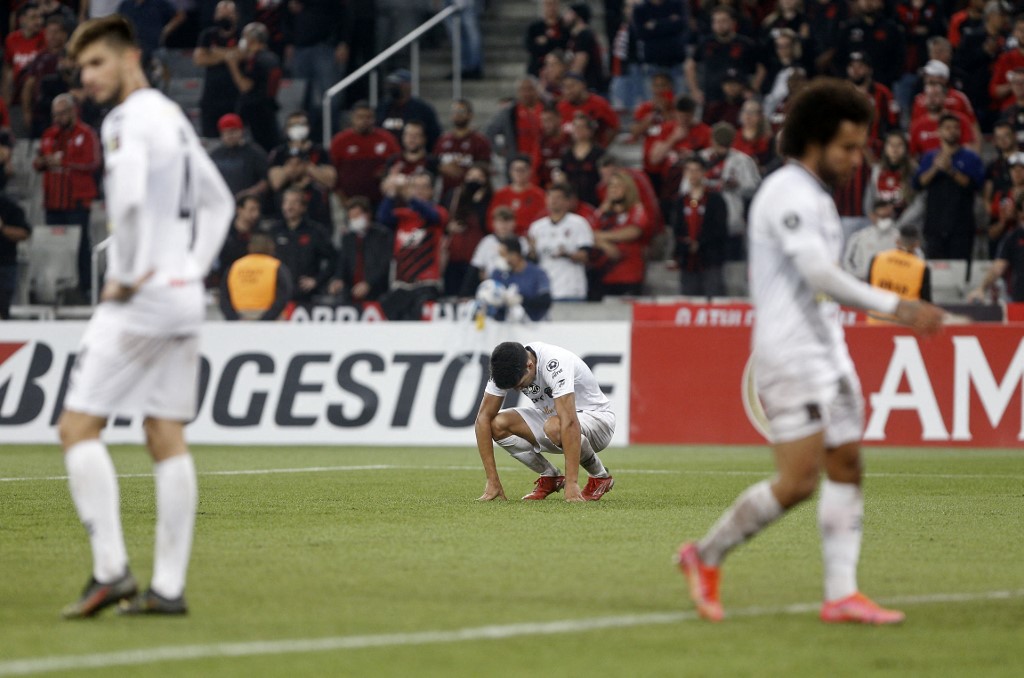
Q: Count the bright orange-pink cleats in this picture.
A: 2